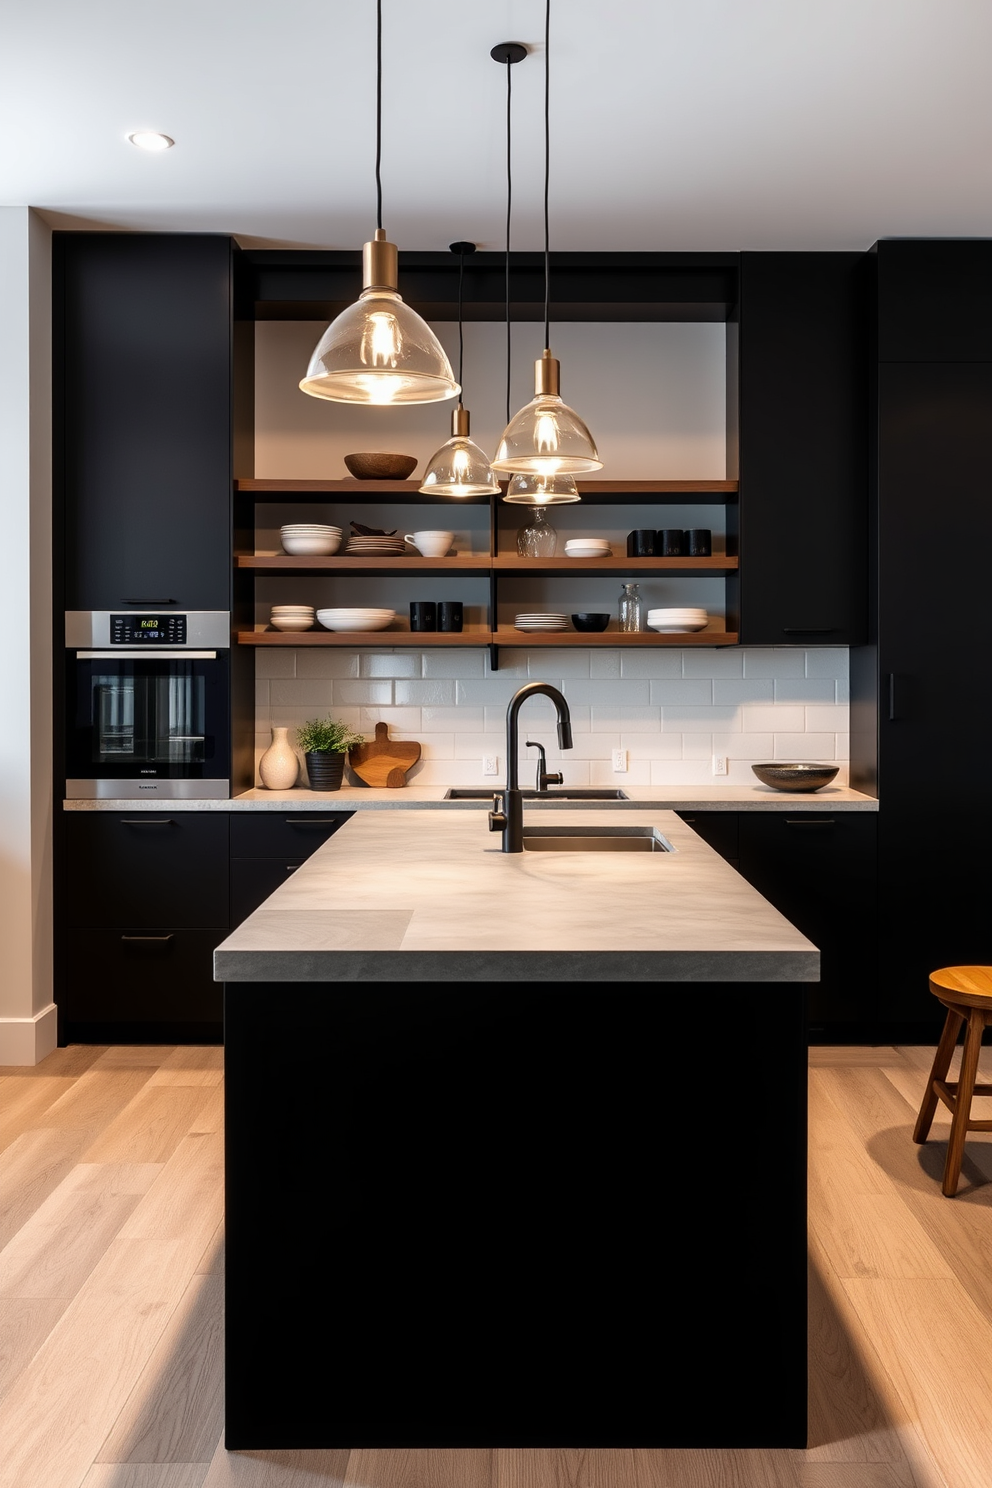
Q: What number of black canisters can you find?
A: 5